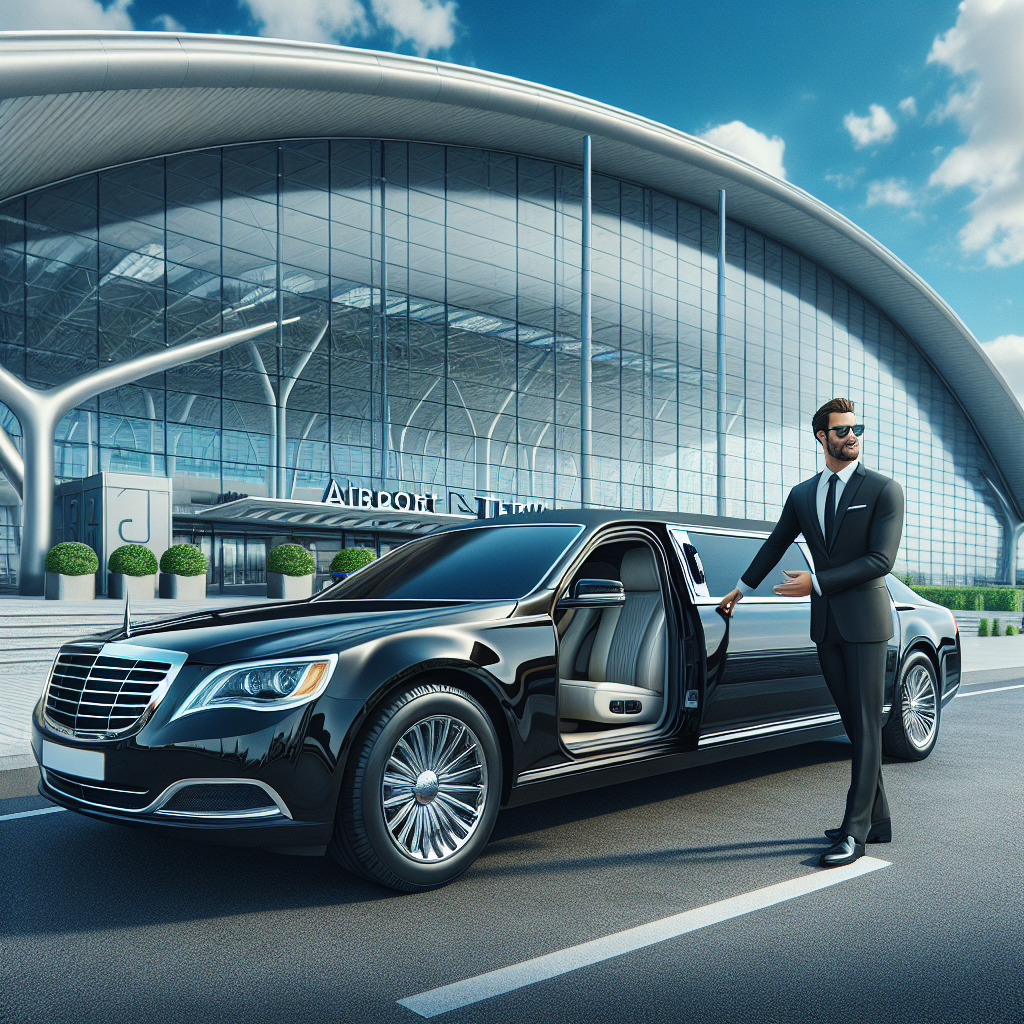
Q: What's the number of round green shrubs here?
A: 5